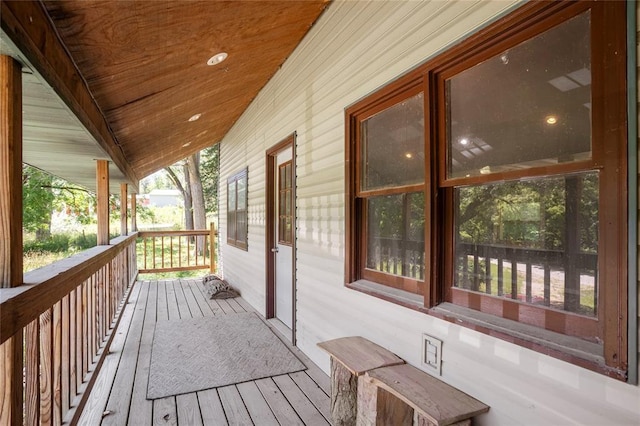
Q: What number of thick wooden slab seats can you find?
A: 2